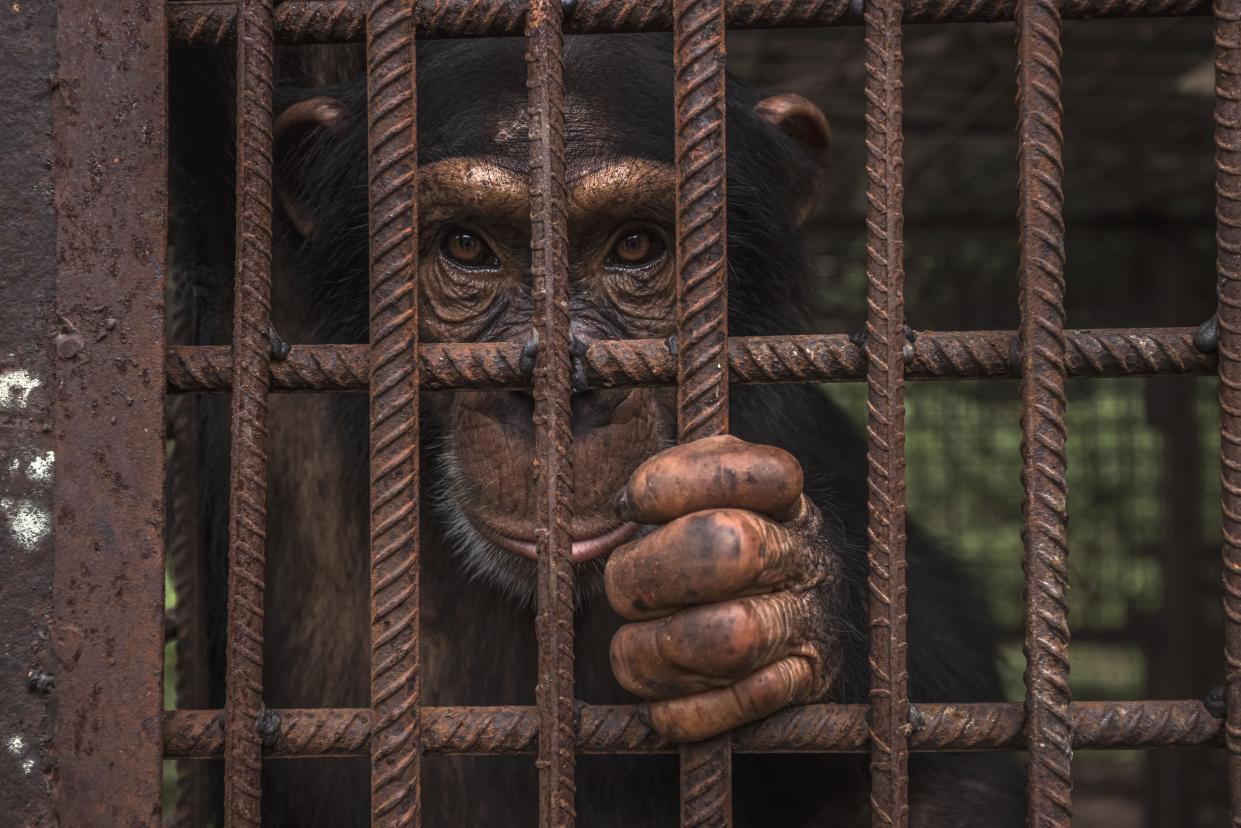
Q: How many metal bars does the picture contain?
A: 10